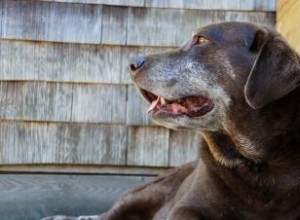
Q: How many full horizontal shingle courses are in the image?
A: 4